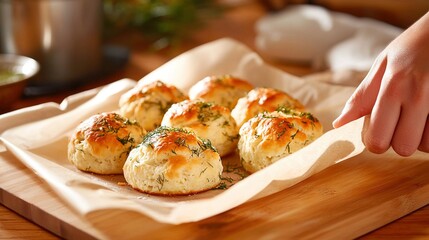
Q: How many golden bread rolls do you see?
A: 7